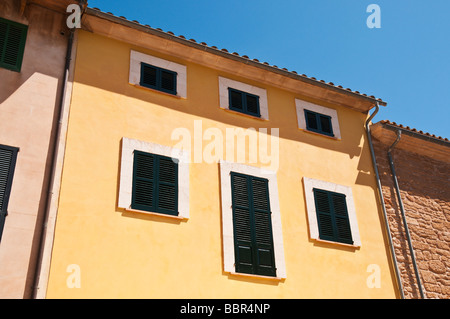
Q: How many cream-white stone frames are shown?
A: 6